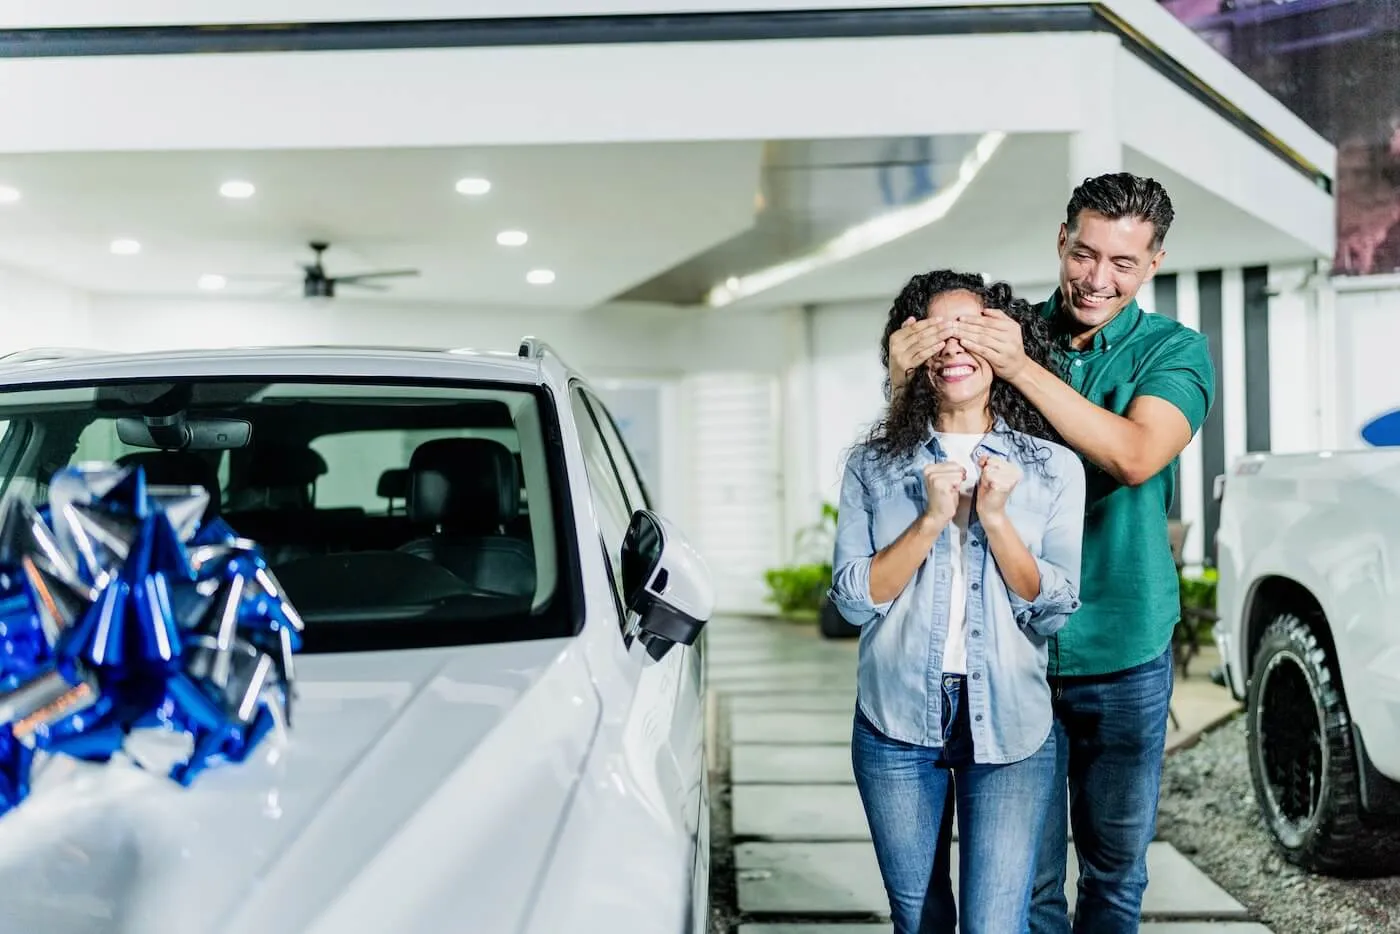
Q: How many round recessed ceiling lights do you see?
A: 7